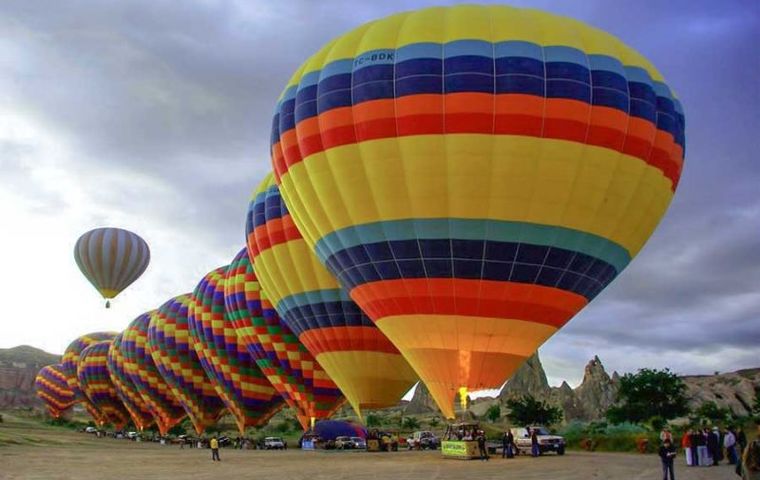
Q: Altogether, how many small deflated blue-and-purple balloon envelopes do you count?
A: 1